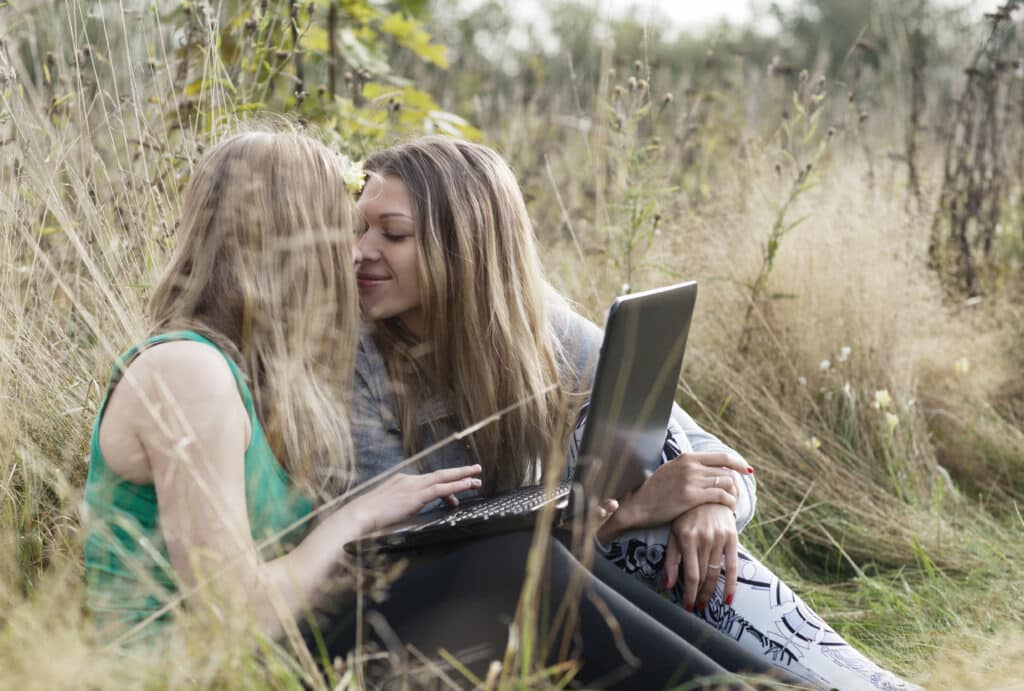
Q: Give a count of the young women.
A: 2